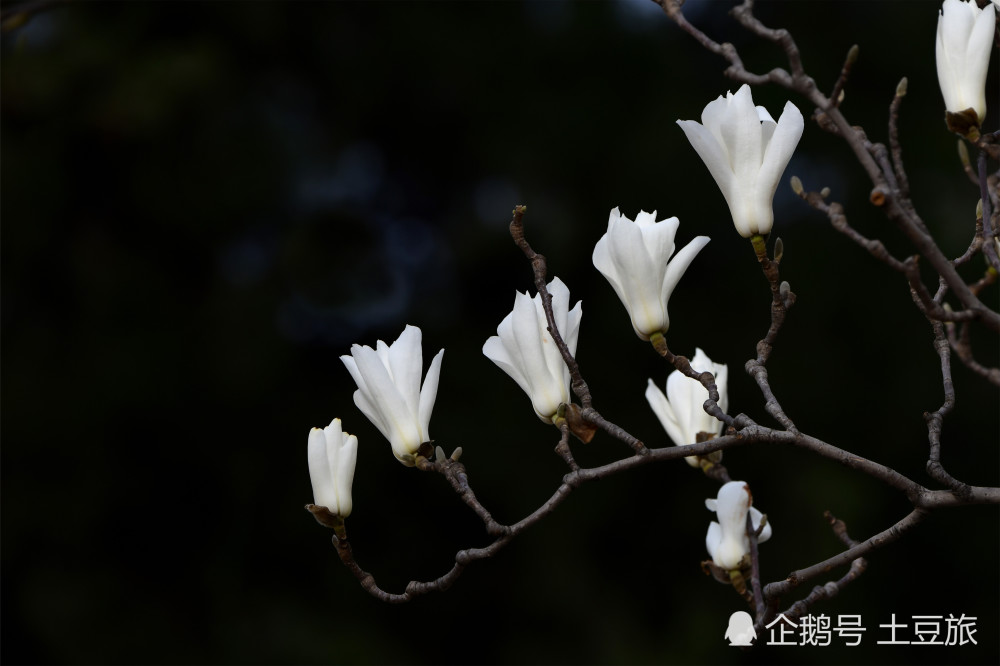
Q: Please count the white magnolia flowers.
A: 8